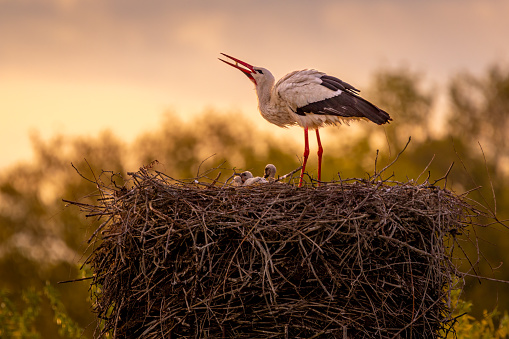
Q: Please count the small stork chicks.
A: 3